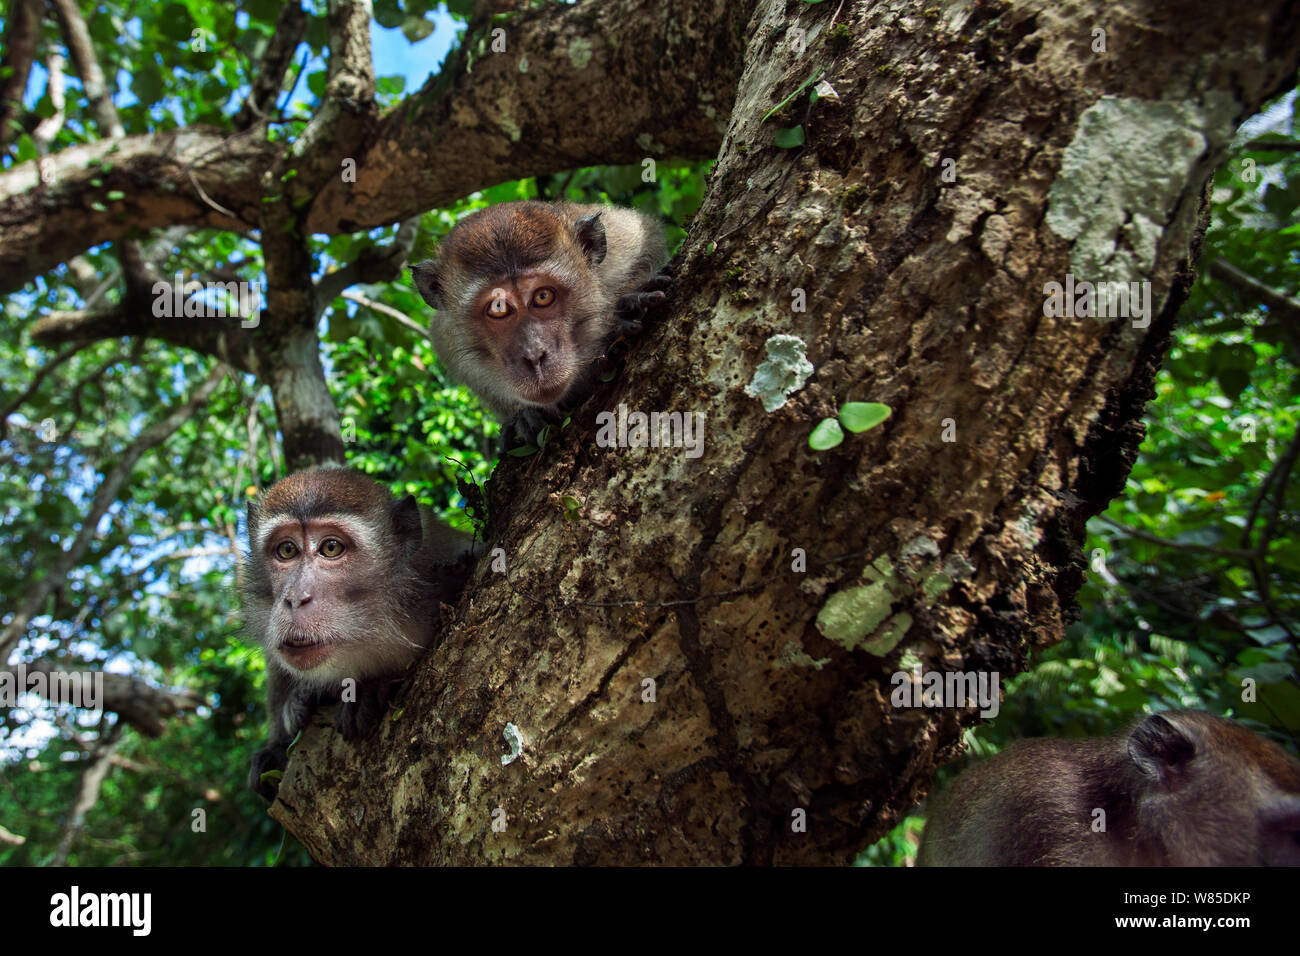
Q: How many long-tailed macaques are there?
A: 3